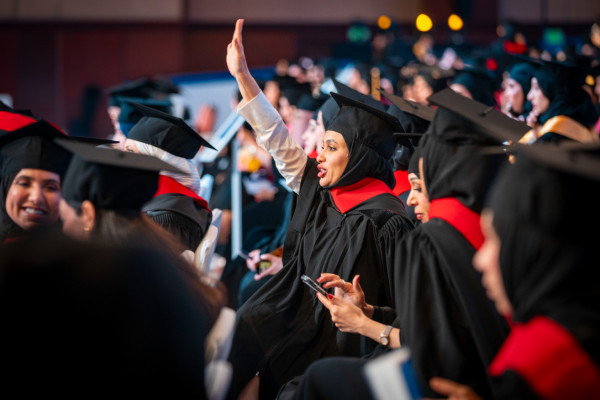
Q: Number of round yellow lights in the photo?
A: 3